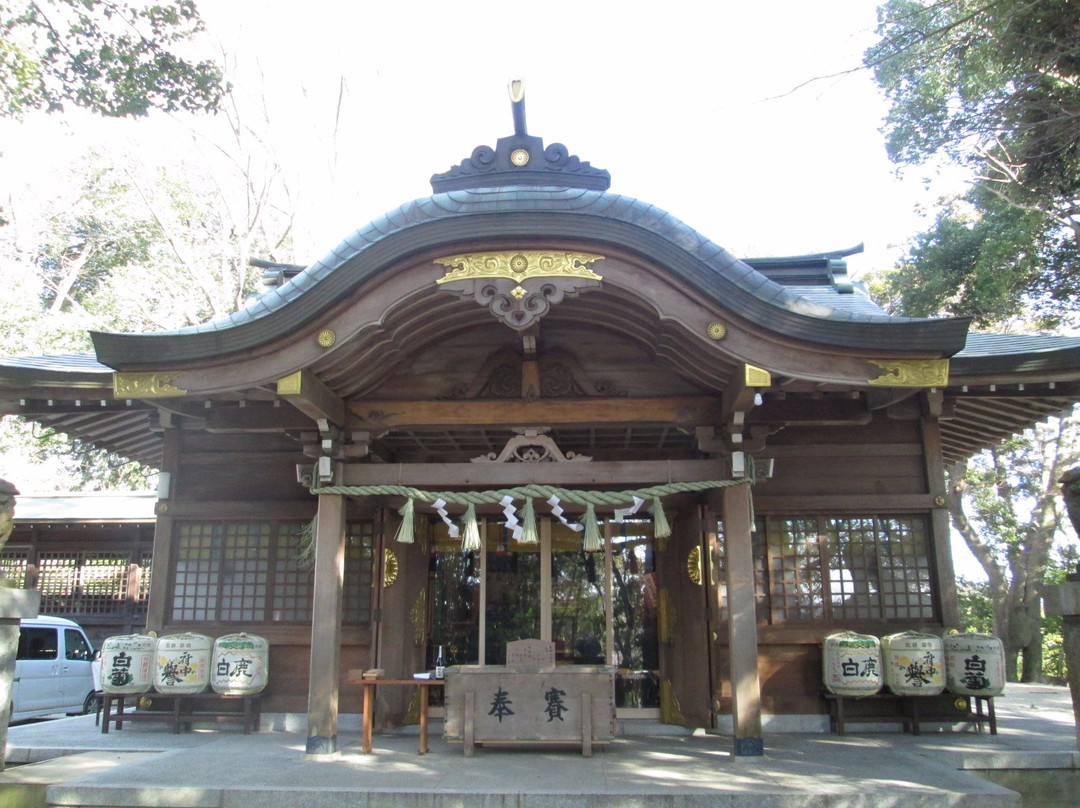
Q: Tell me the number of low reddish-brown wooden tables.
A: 1